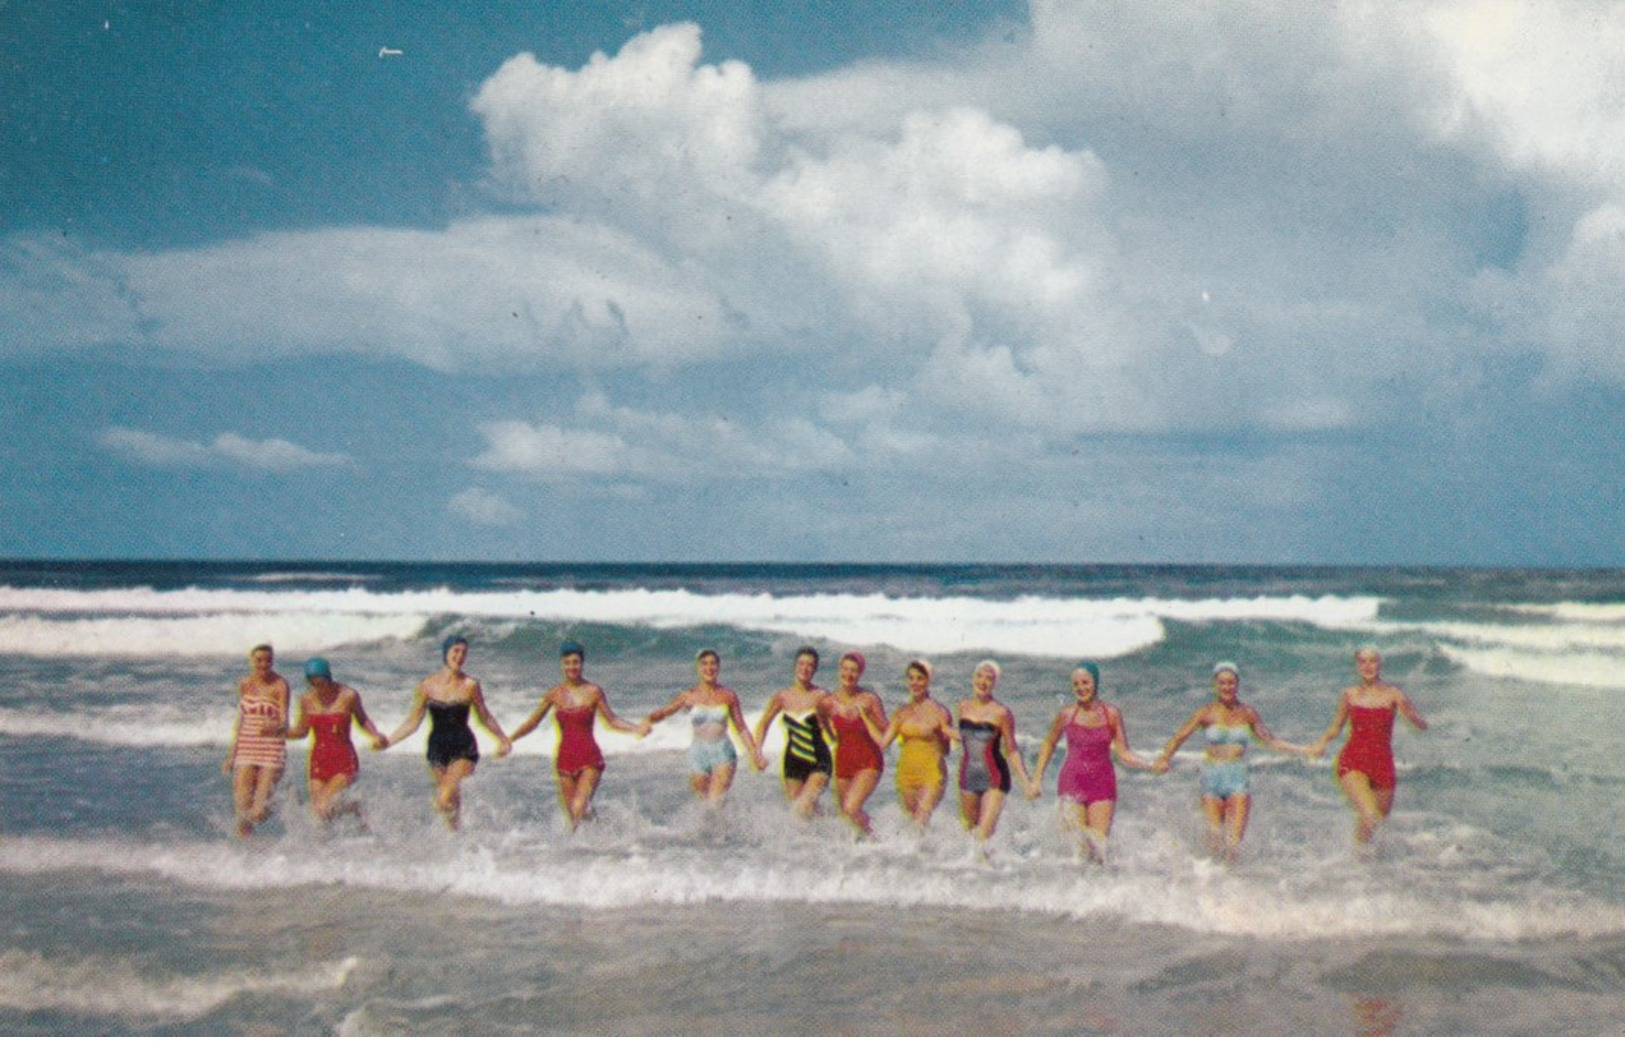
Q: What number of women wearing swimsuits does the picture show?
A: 12